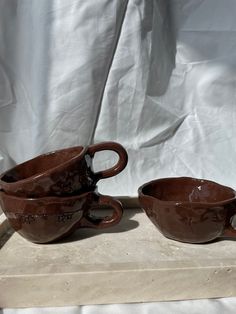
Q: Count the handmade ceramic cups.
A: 3